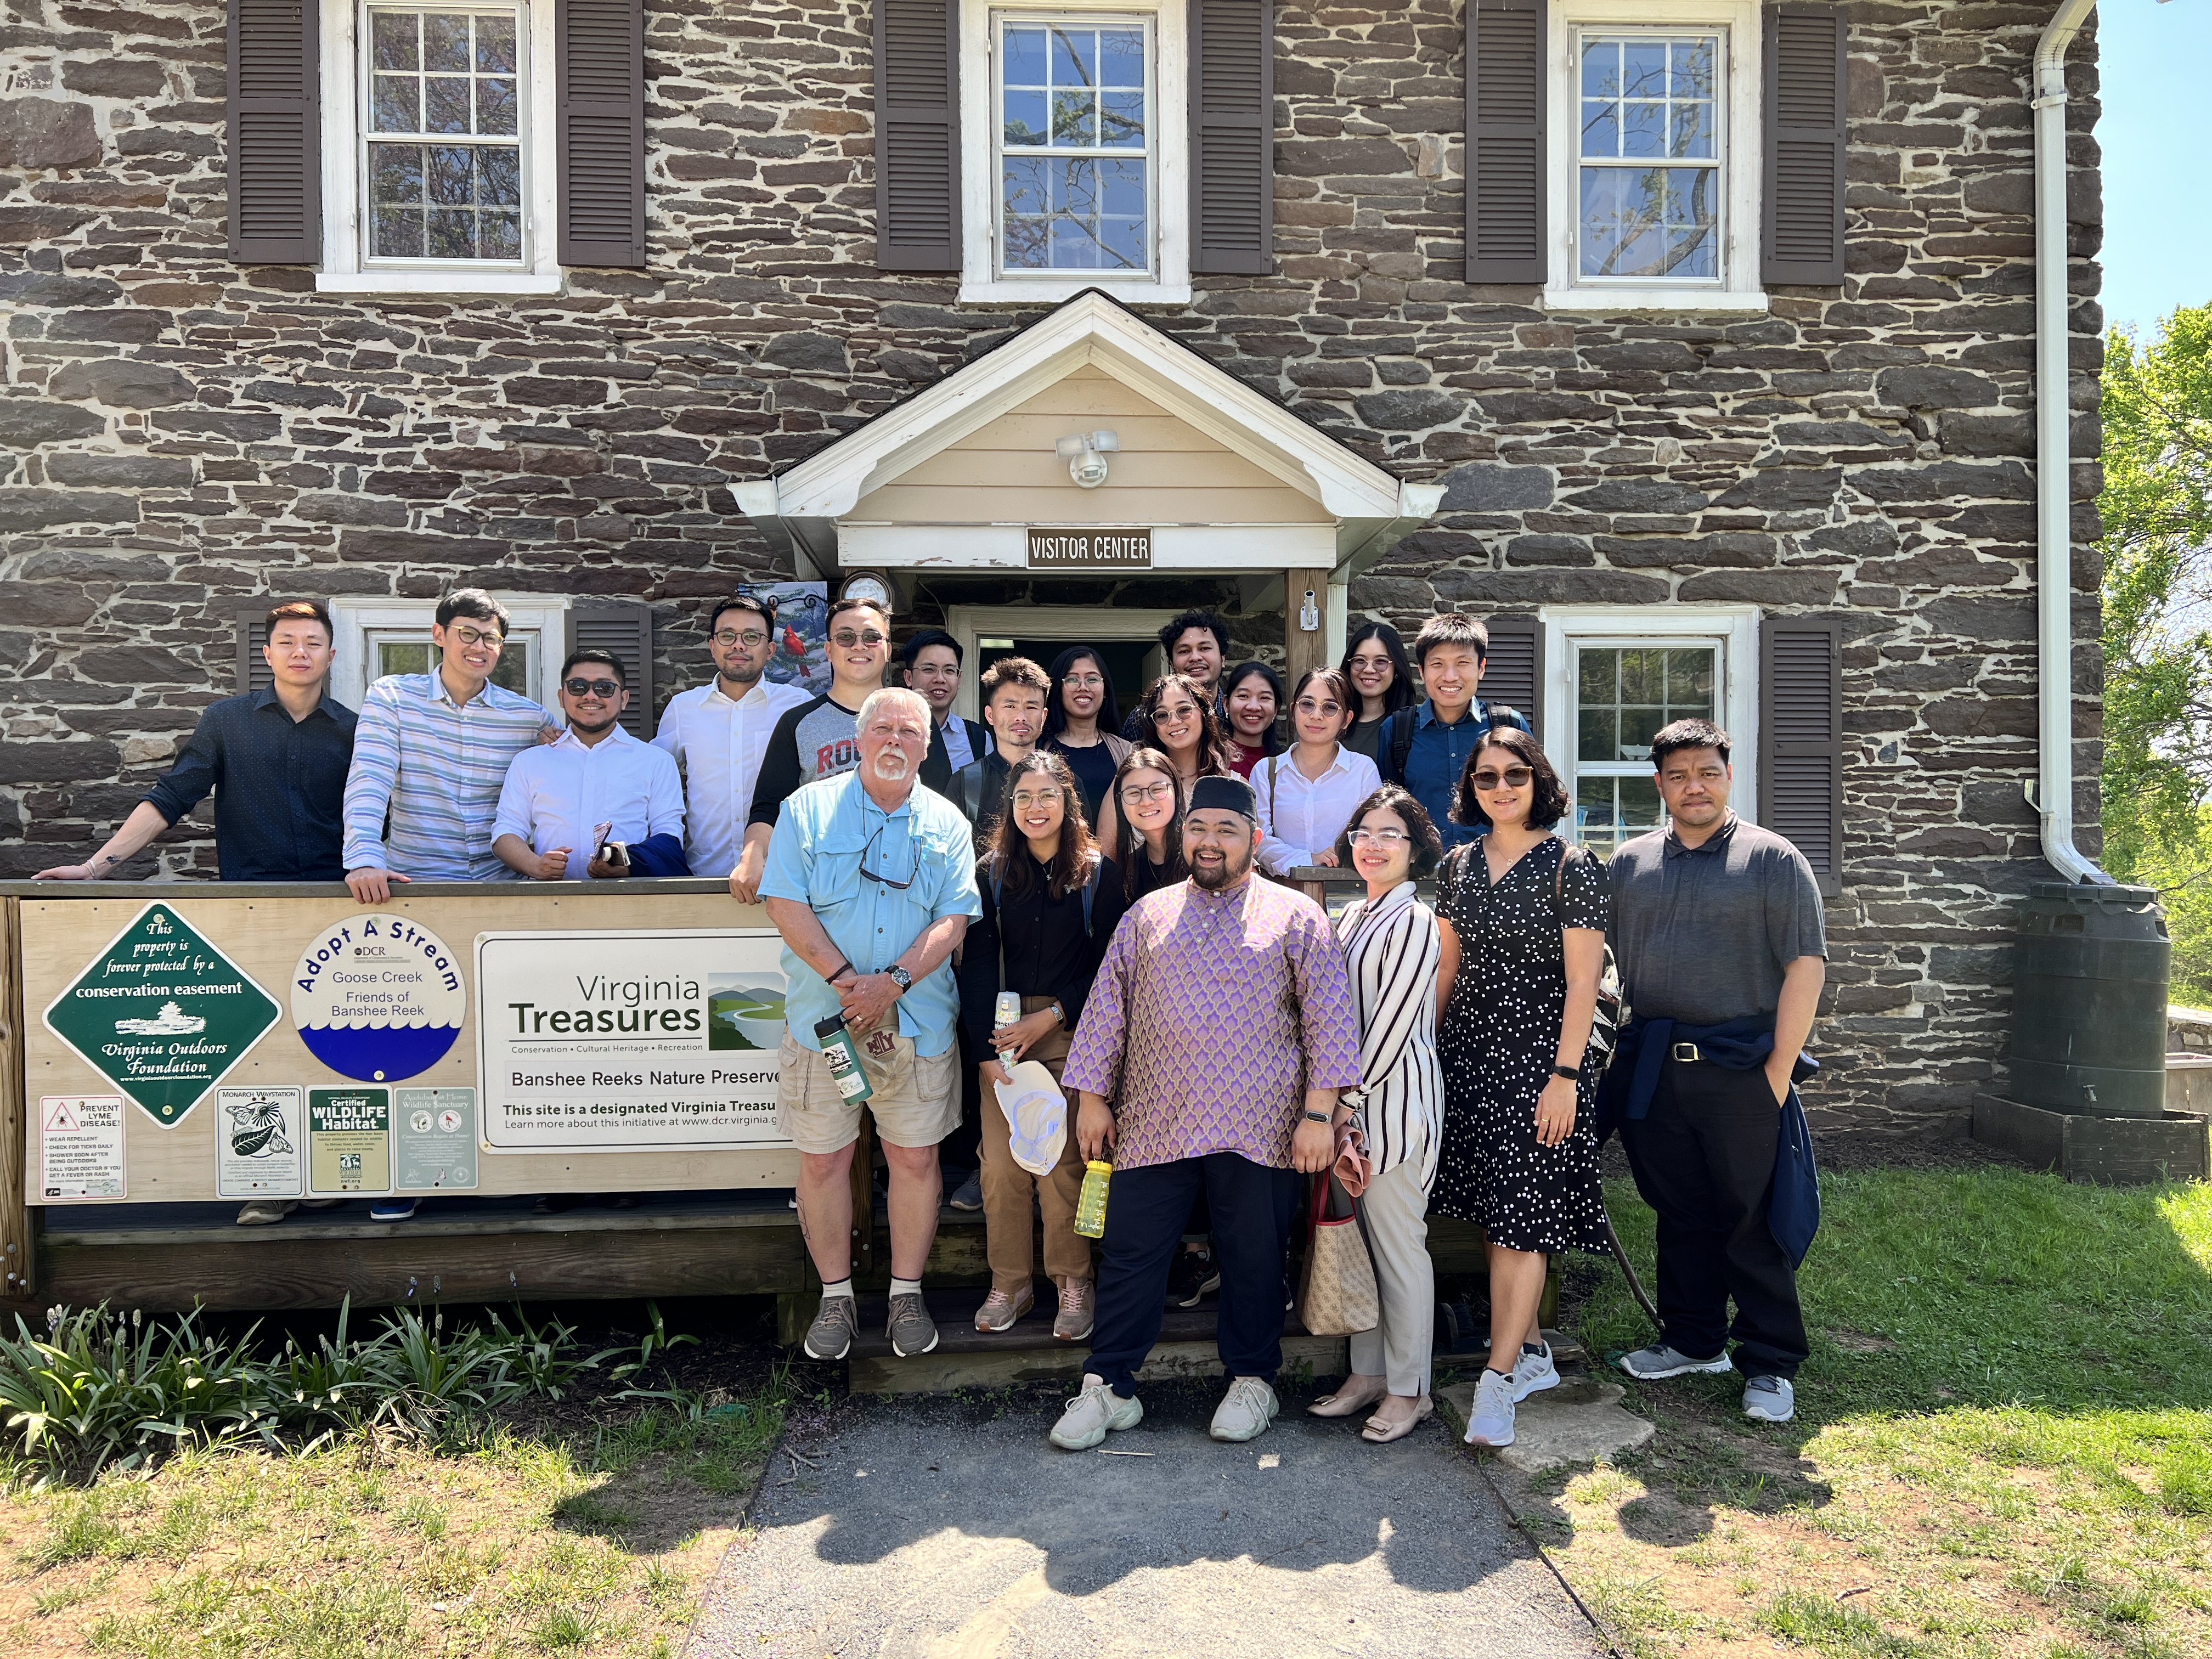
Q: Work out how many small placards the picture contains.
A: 4